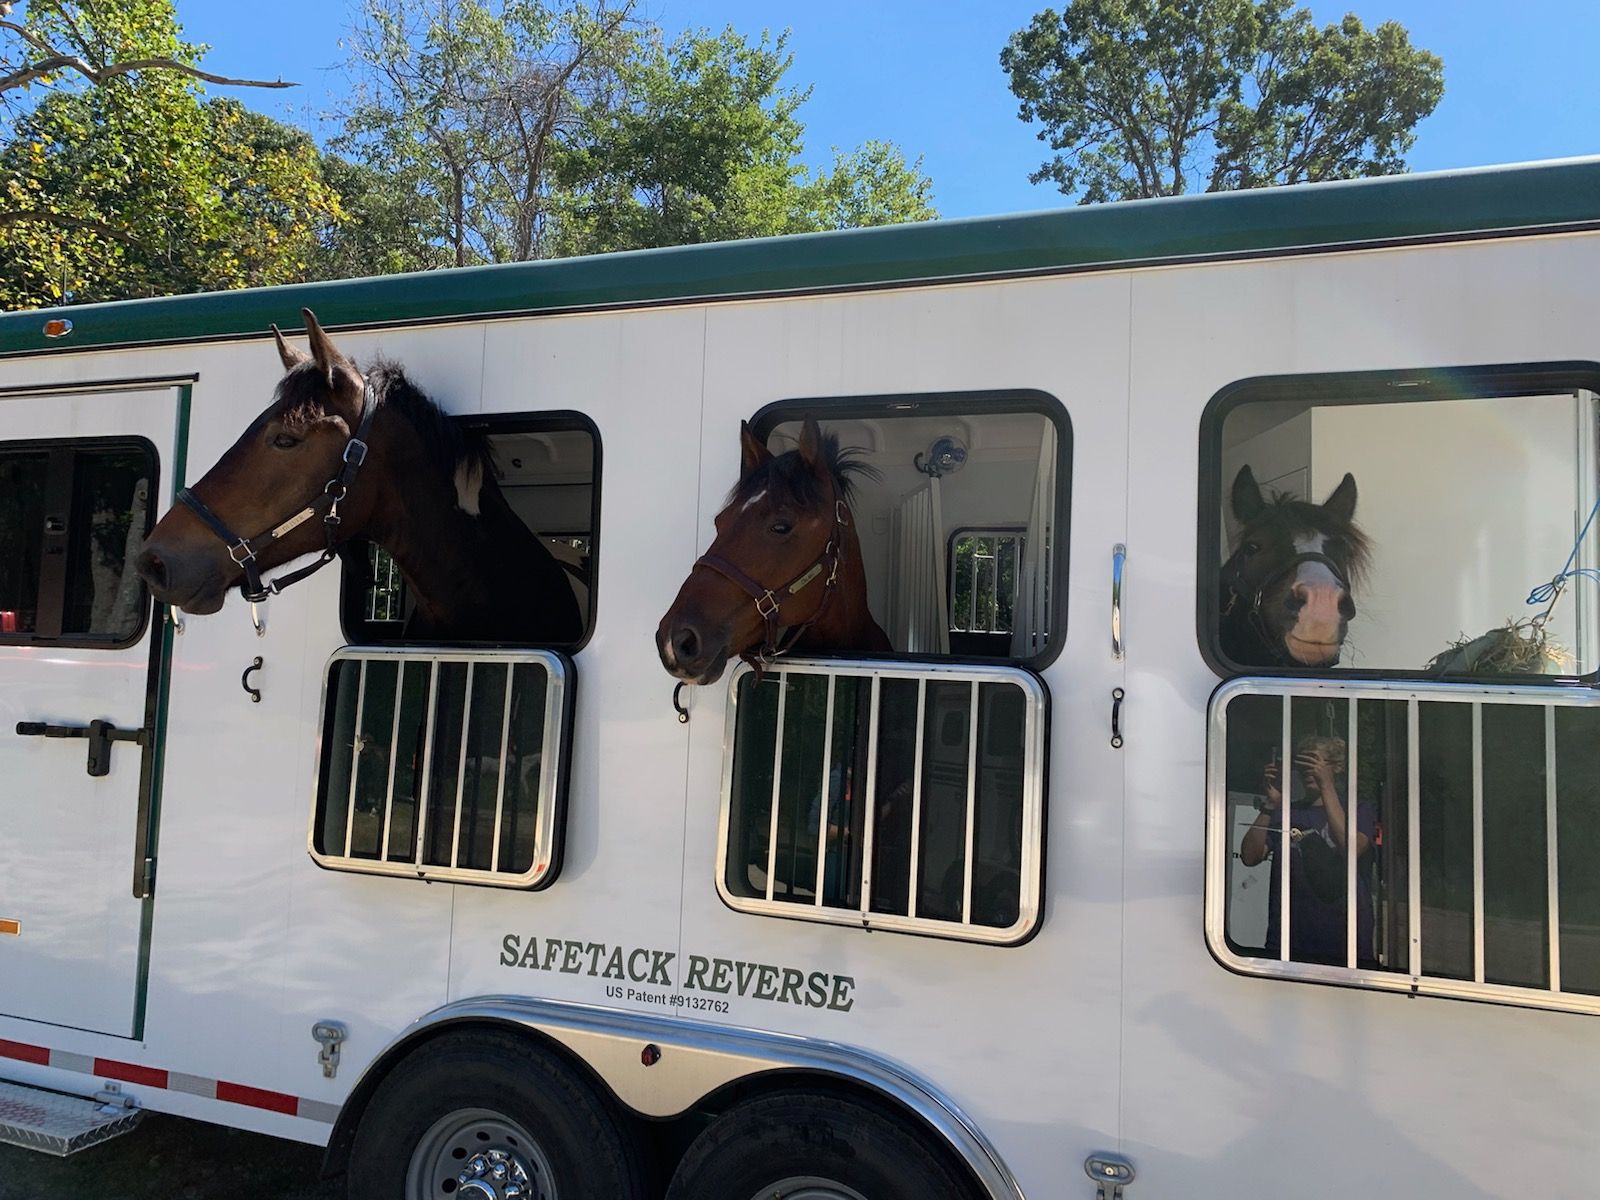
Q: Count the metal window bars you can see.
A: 15